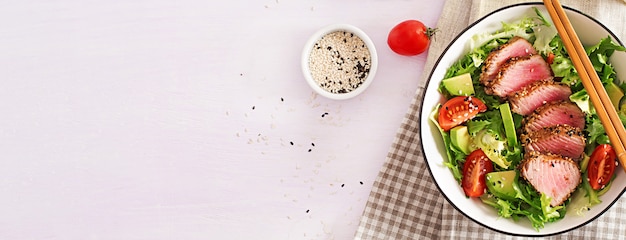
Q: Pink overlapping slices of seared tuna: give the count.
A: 6